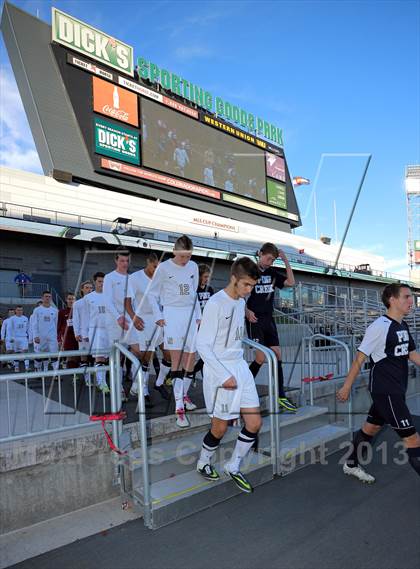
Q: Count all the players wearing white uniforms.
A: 10